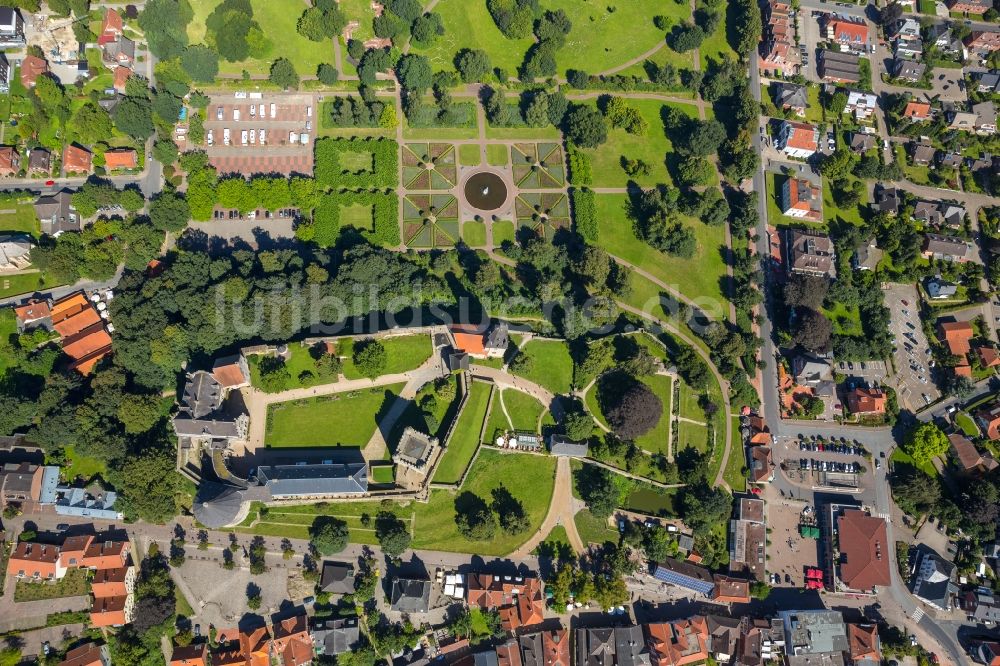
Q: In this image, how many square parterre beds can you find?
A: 4